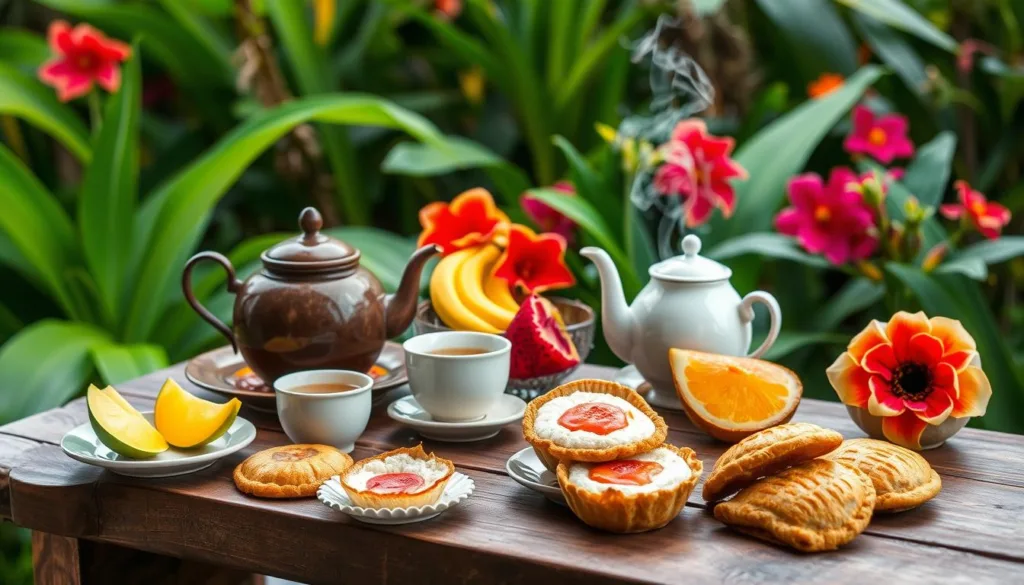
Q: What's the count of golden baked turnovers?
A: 3